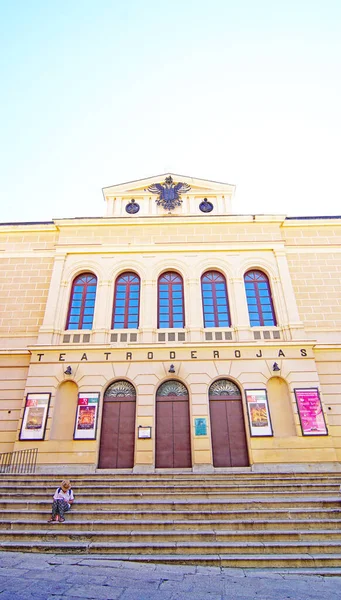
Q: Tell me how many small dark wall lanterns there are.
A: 3